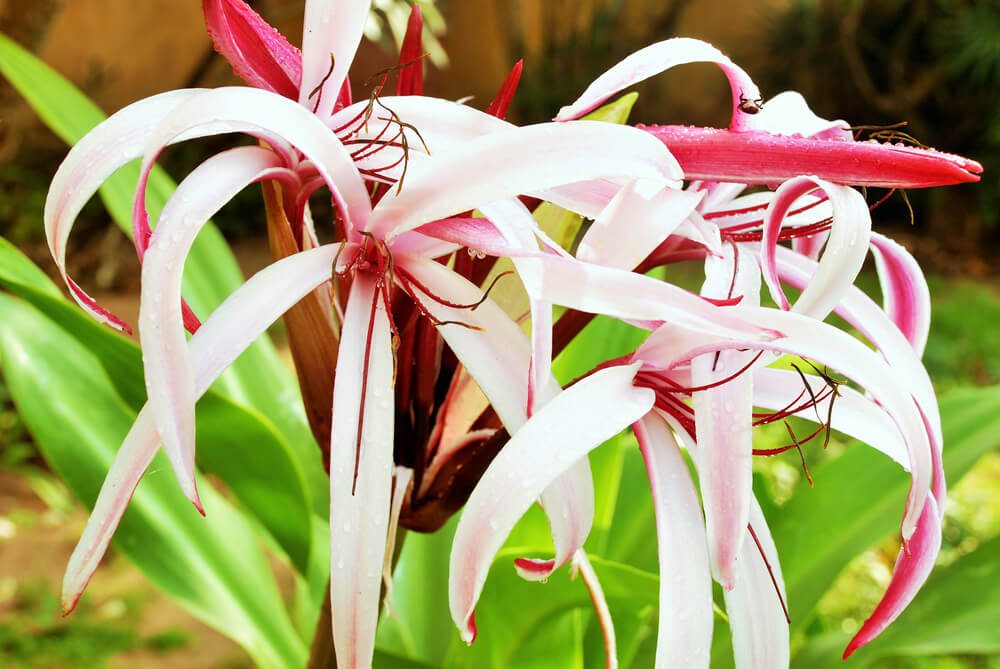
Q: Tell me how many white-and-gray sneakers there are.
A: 0